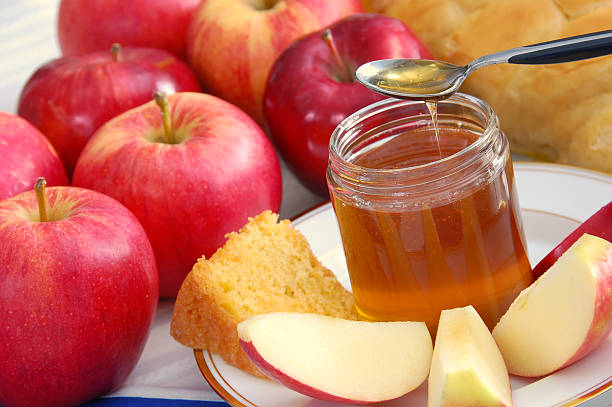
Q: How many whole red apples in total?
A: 7